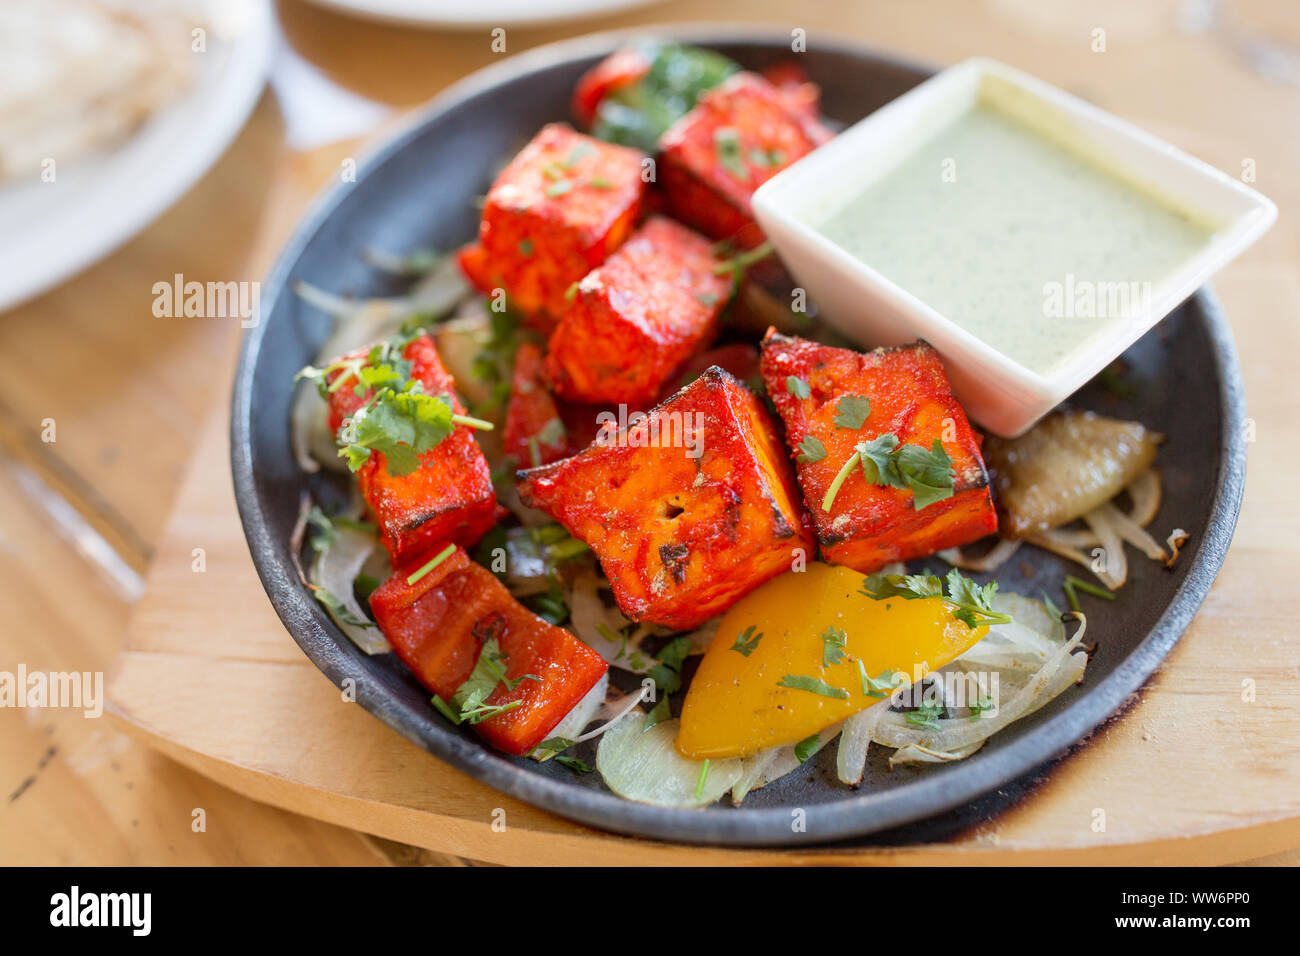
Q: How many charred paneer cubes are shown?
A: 6